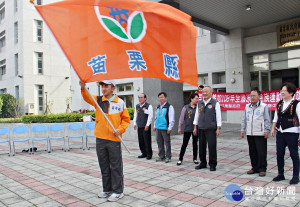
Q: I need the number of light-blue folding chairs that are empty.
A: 6